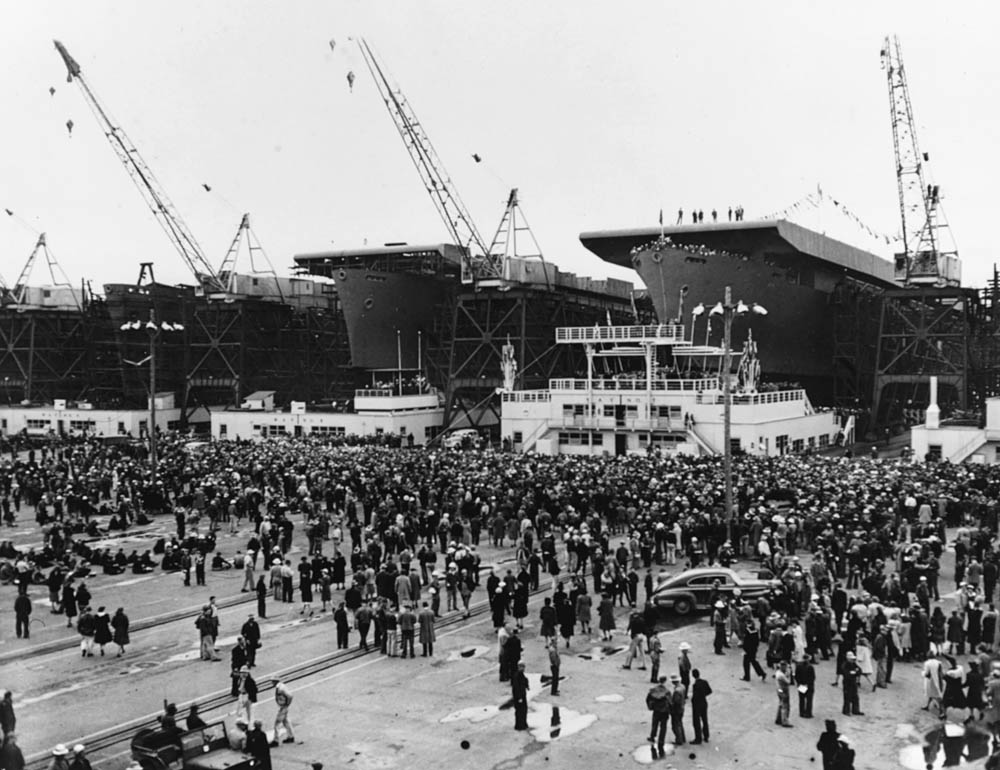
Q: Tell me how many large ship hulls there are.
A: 2